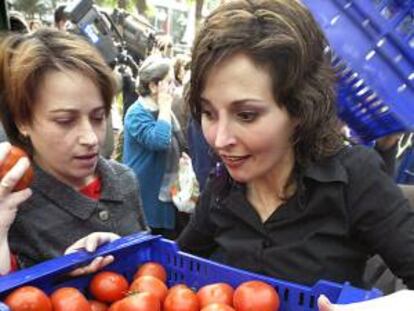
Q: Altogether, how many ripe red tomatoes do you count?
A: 12